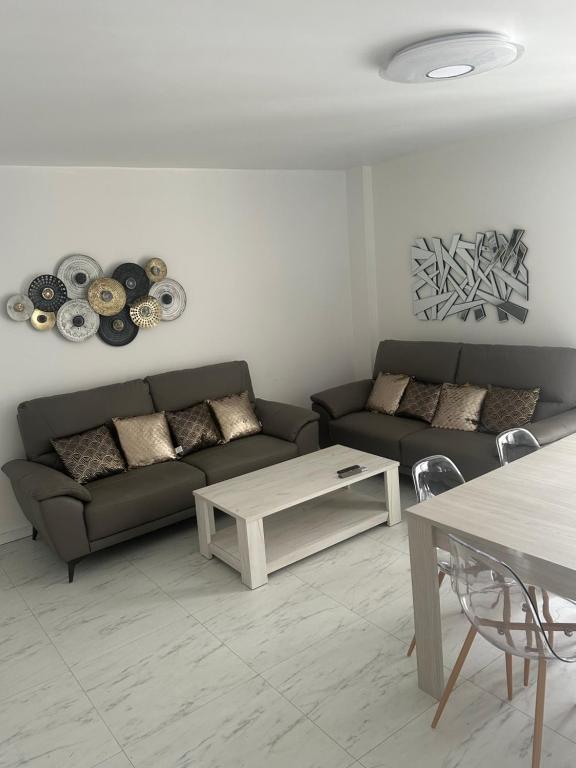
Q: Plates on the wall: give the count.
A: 11